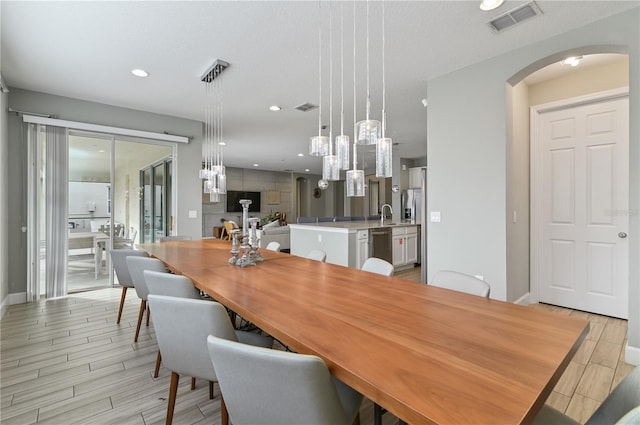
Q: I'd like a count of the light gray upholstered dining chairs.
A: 11